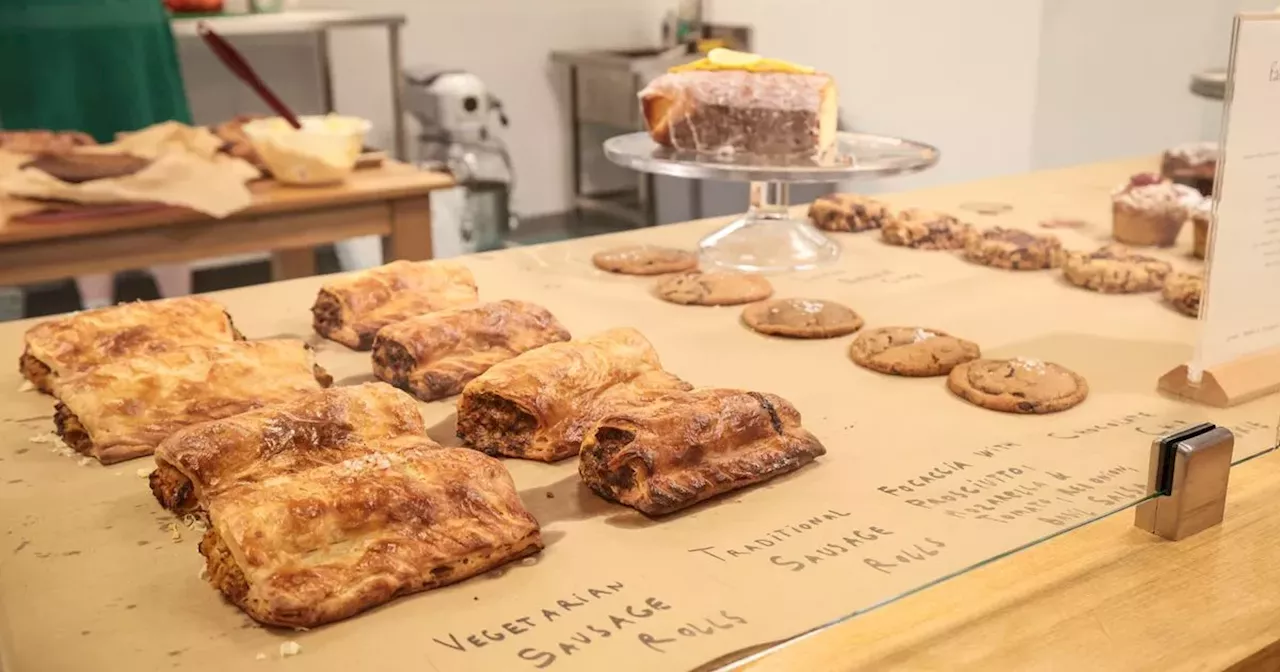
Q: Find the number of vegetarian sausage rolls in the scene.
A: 4